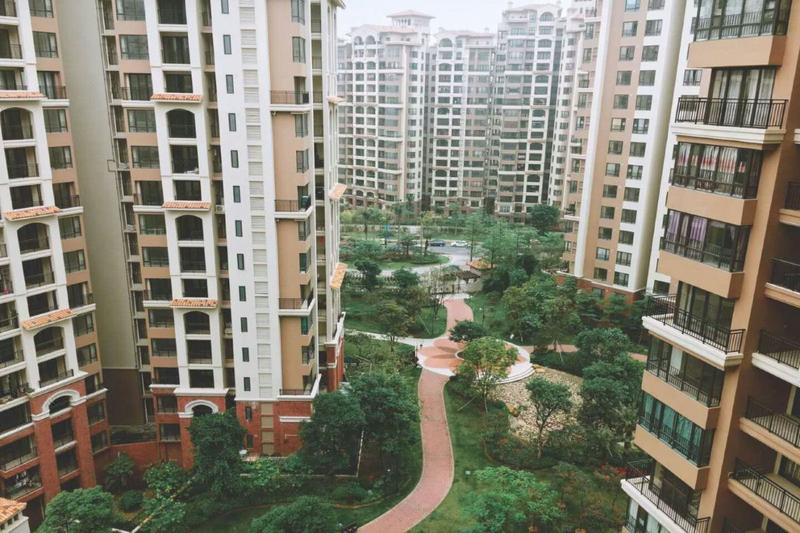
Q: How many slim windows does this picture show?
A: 14